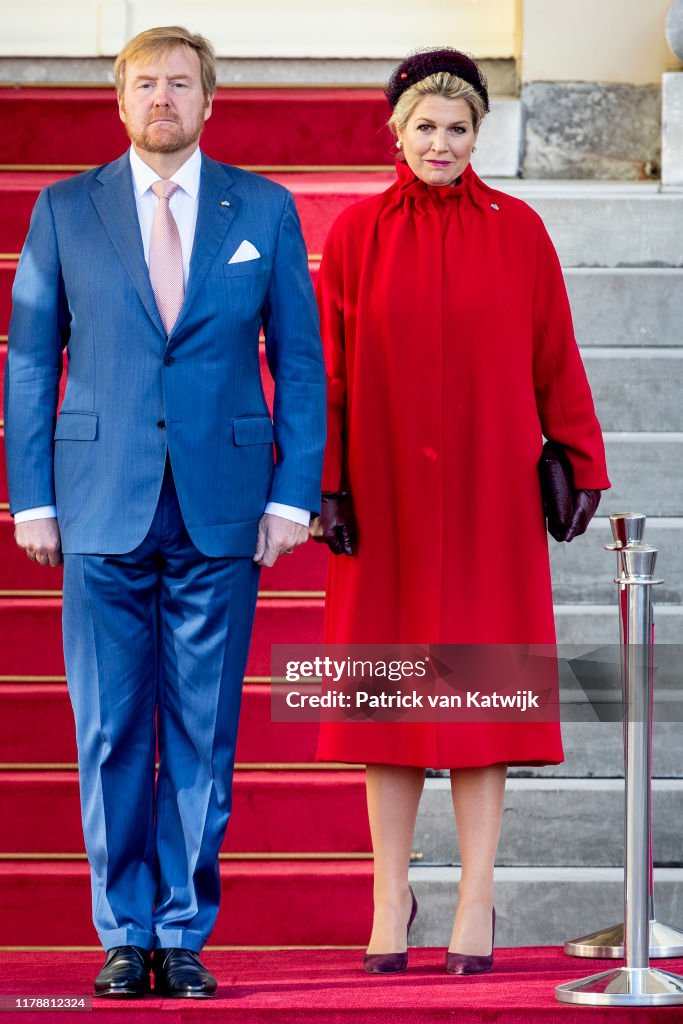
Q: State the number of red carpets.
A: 1